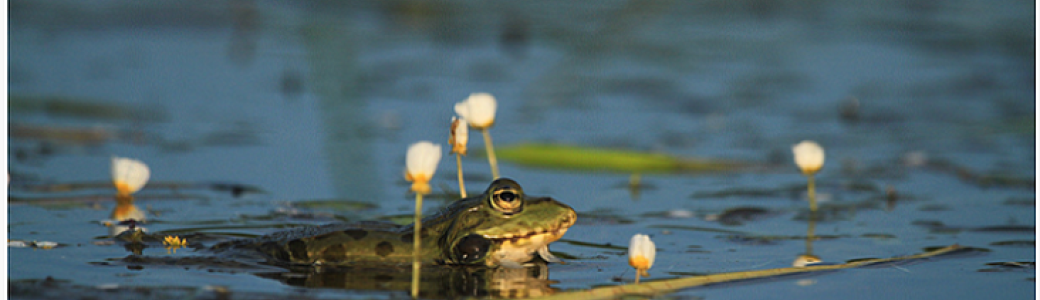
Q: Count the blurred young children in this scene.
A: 0